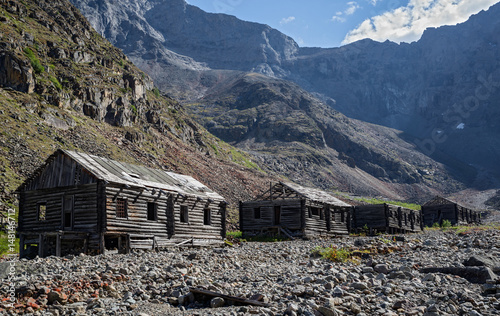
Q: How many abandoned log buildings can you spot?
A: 4